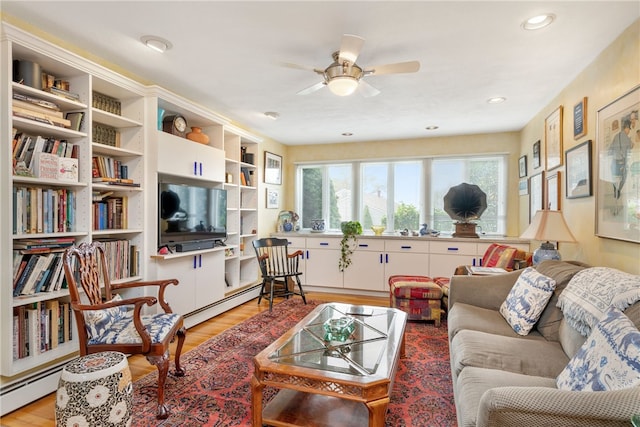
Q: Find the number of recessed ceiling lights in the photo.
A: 6